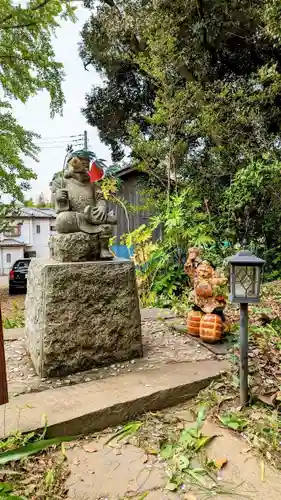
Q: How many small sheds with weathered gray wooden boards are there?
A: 1